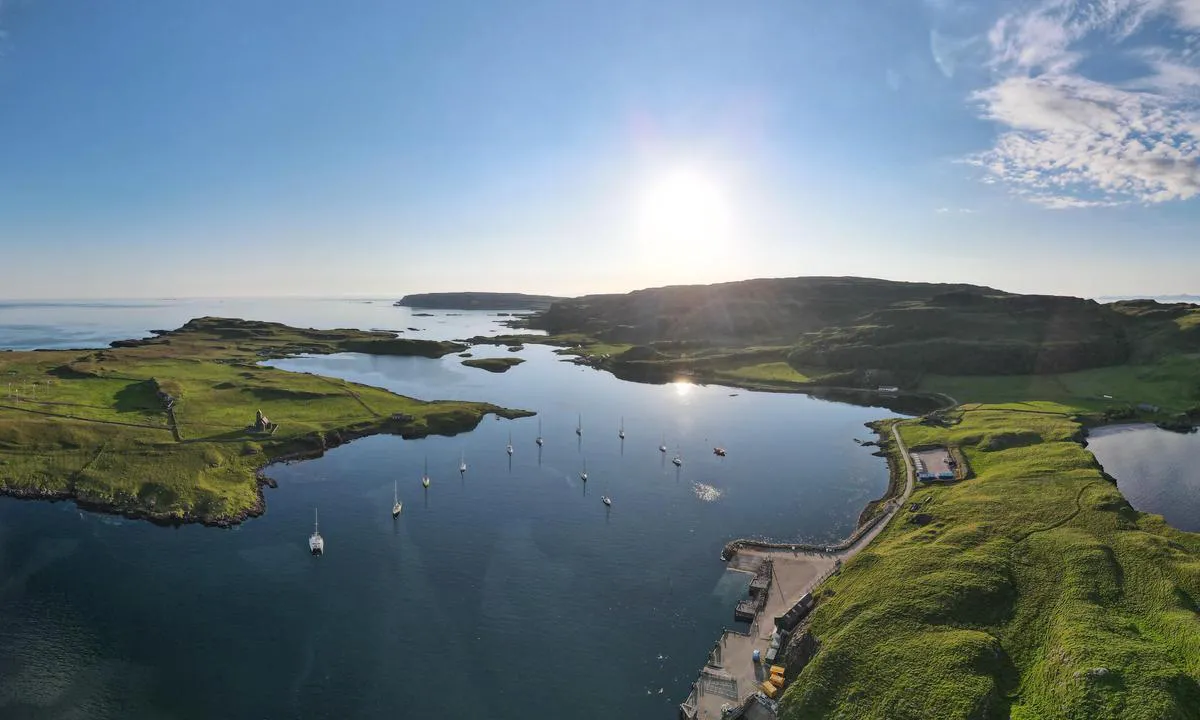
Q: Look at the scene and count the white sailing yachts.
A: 12